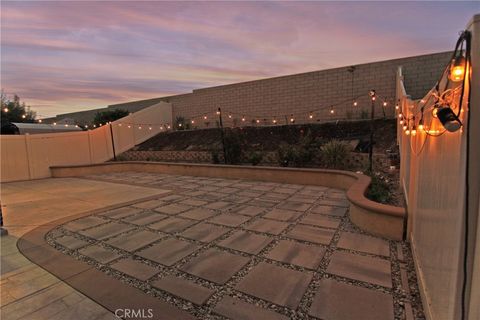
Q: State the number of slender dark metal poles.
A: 3